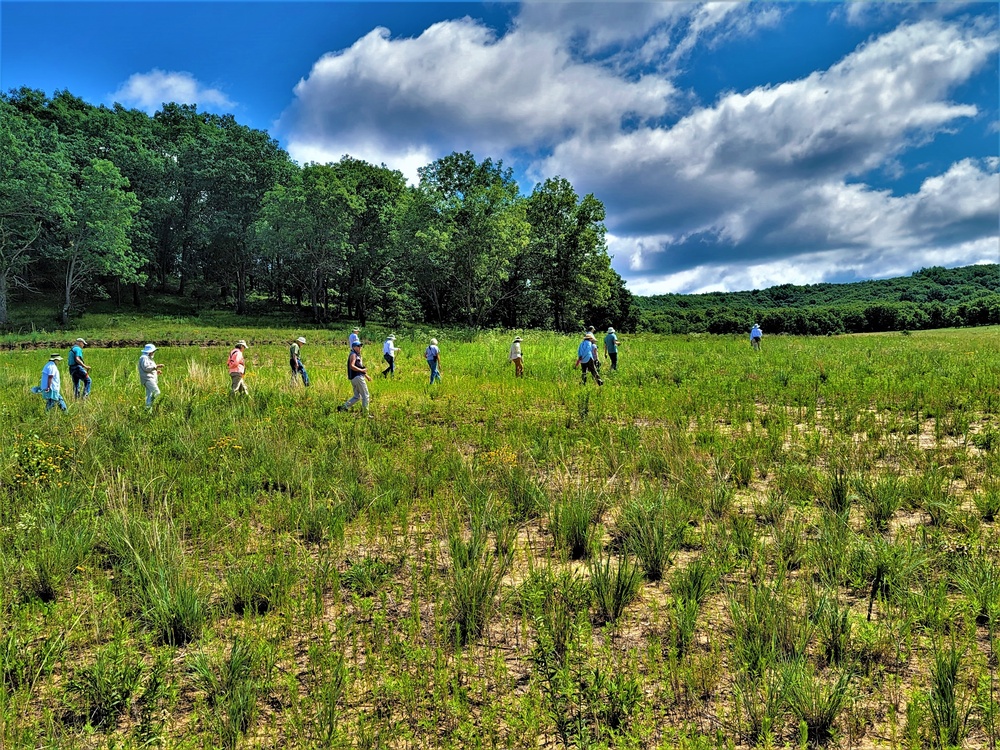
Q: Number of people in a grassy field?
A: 15